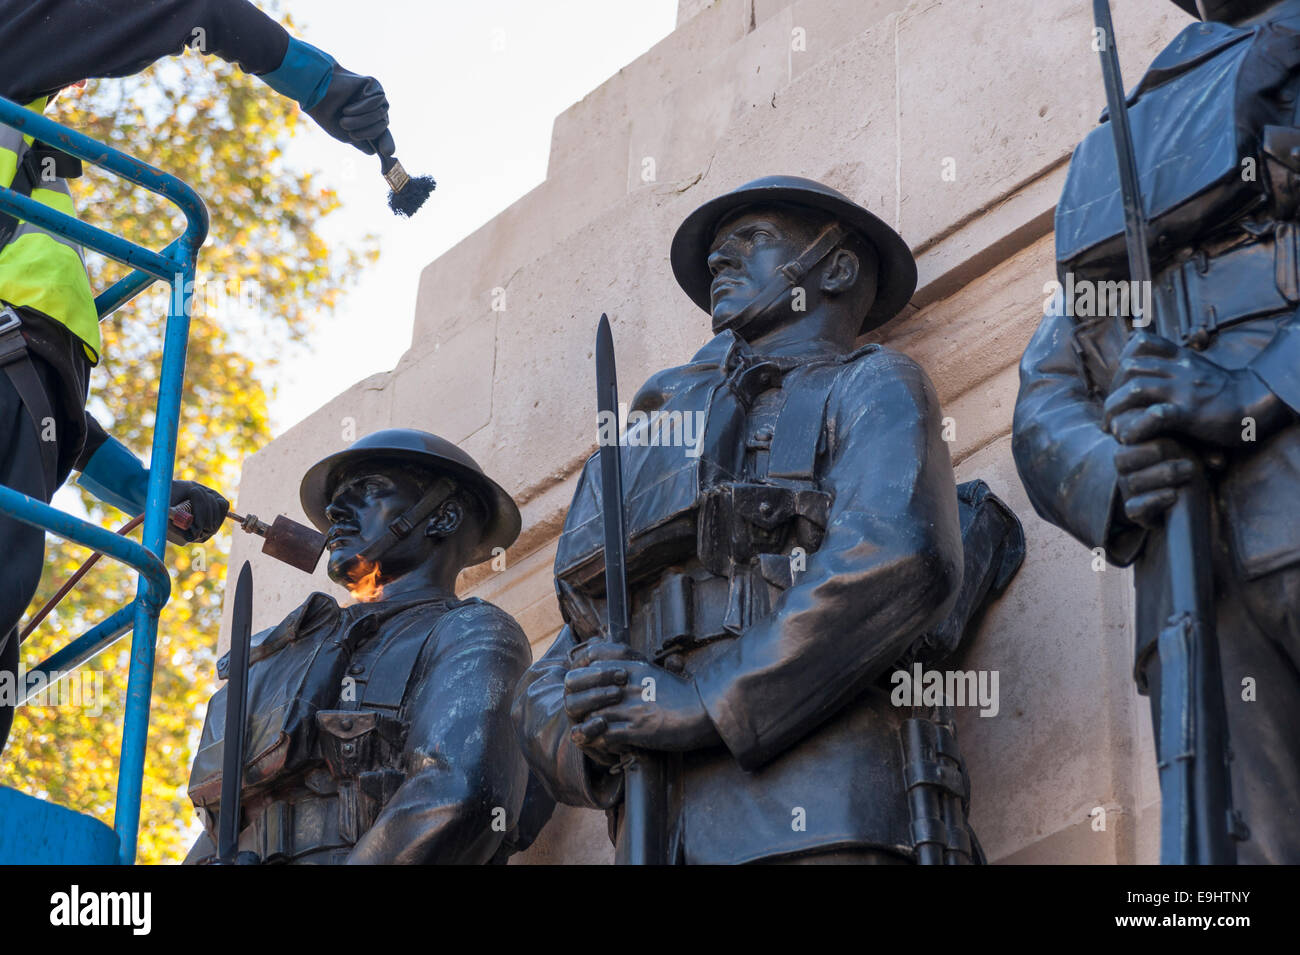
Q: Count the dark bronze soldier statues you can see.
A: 3